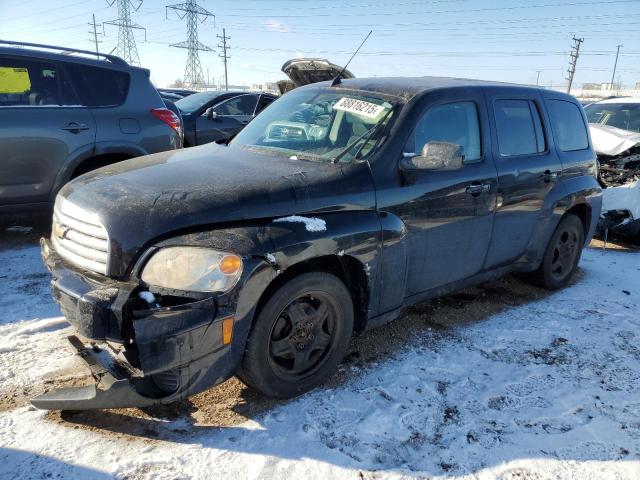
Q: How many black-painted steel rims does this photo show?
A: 2